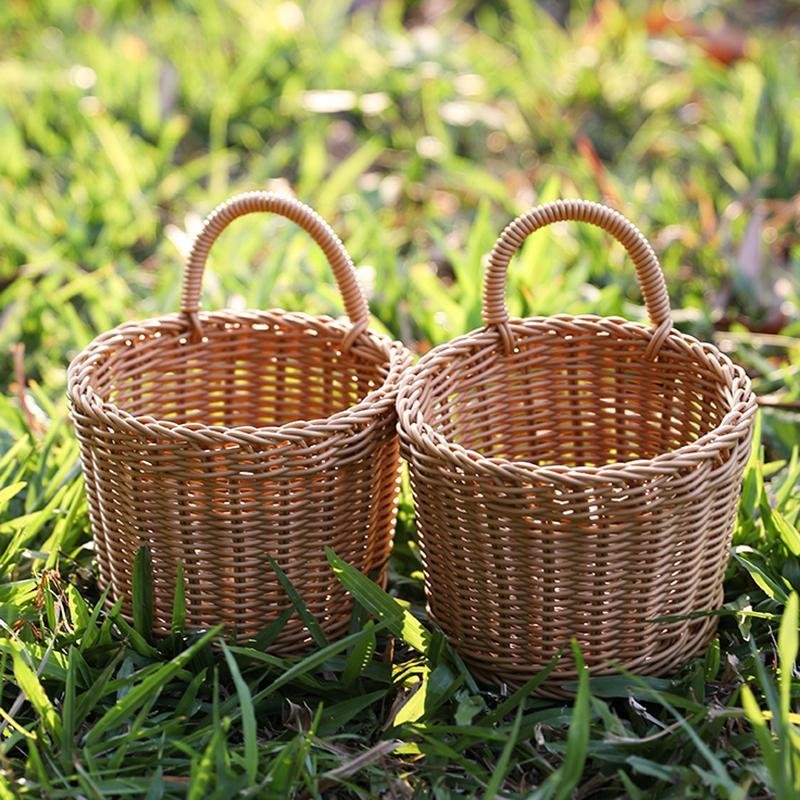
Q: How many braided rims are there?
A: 2